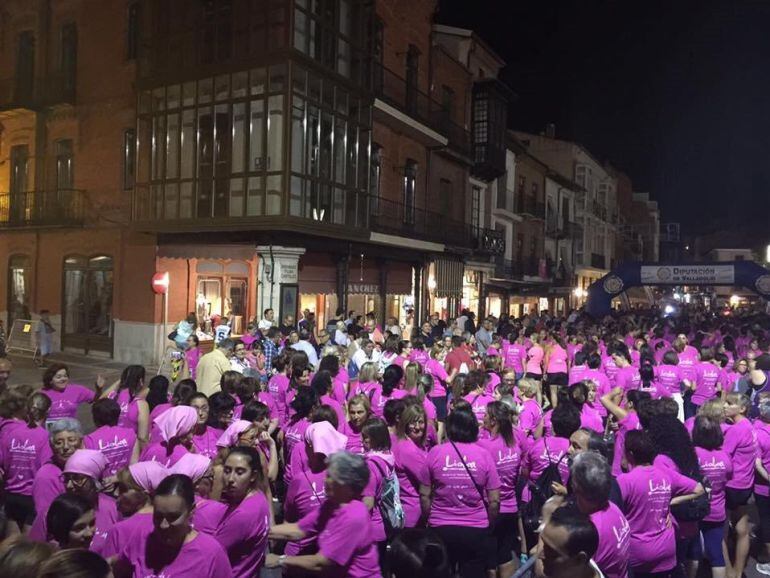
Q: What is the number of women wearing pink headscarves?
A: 6